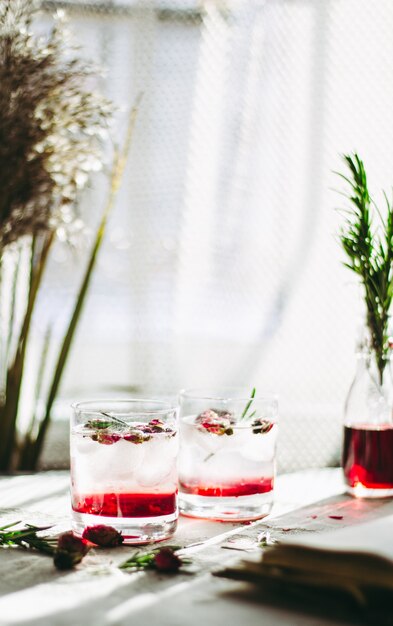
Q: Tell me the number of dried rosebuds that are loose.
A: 3